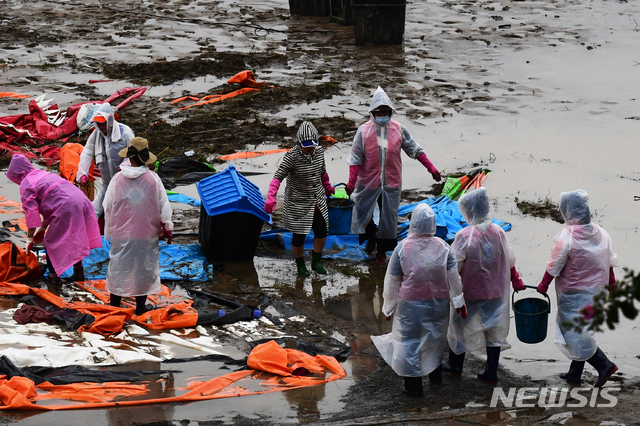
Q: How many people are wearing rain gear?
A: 8